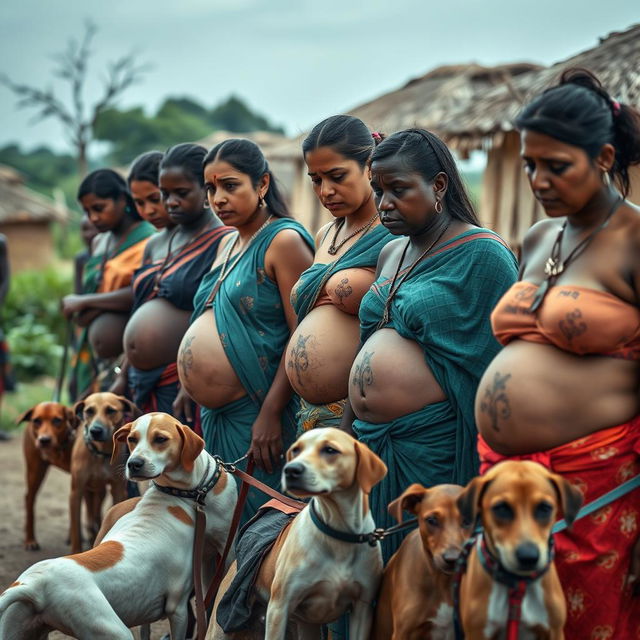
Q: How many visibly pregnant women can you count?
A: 6